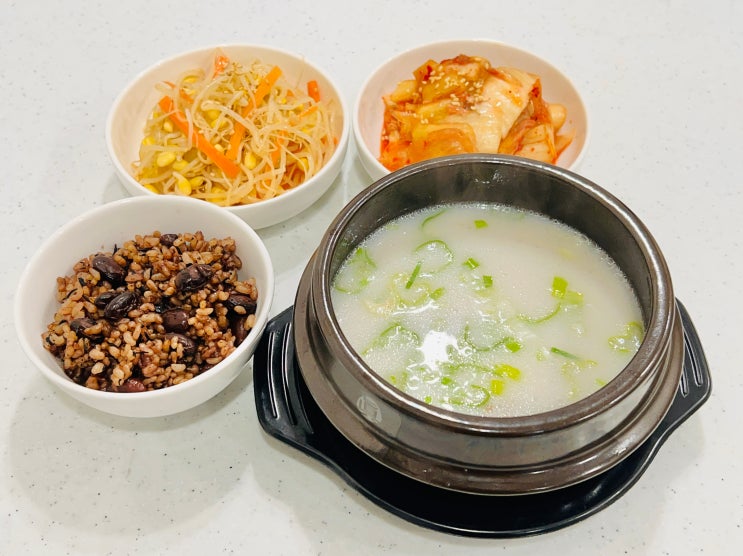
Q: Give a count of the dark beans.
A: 11